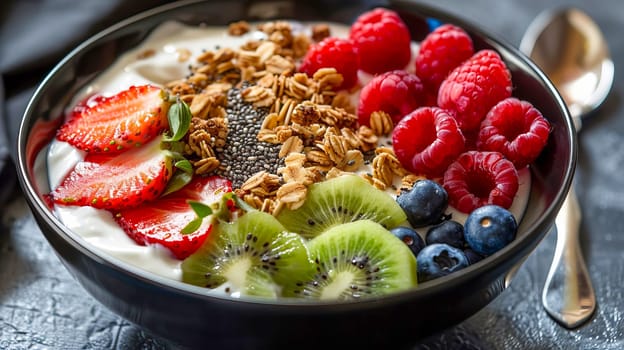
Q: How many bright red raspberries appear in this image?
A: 8